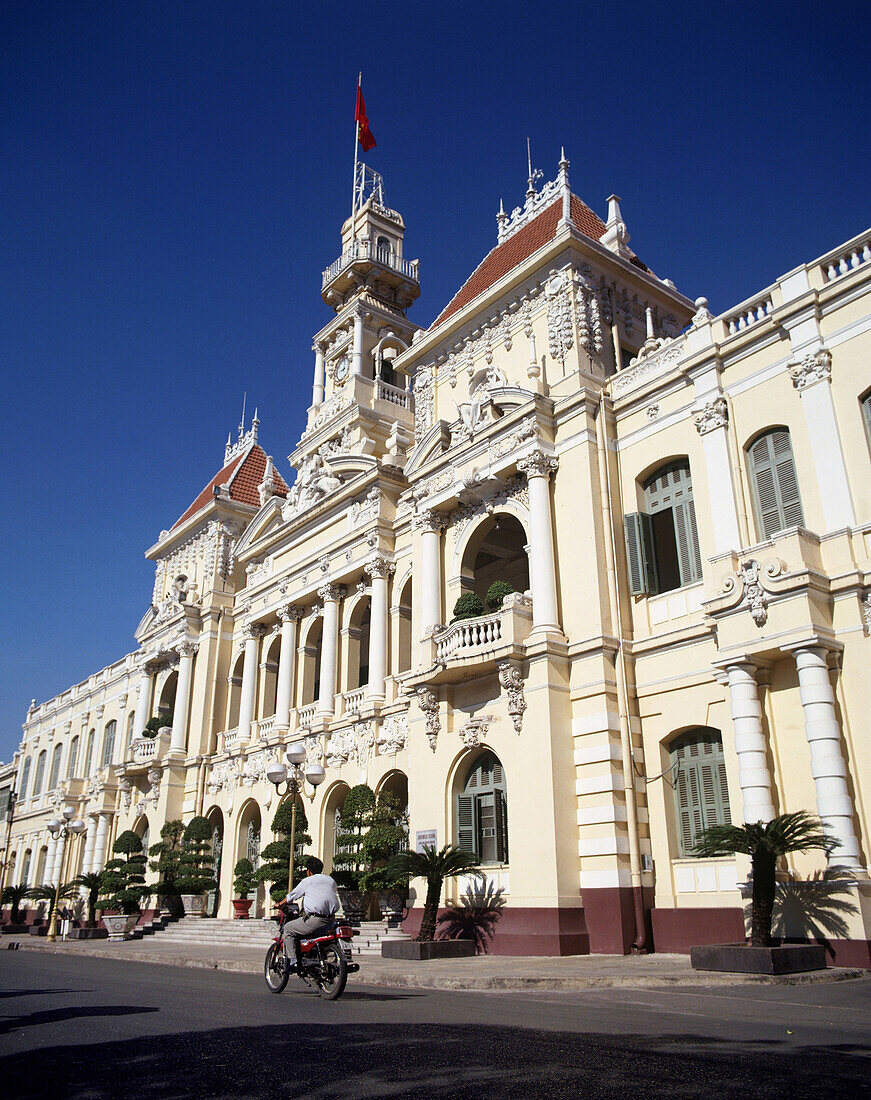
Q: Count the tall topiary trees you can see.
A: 6